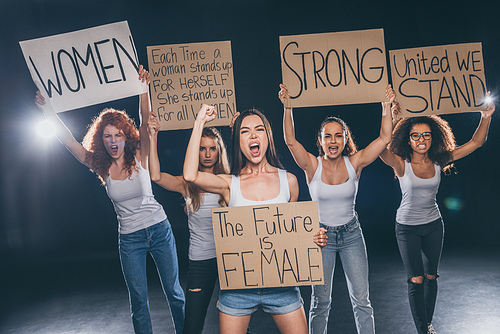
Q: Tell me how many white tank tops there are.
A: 5